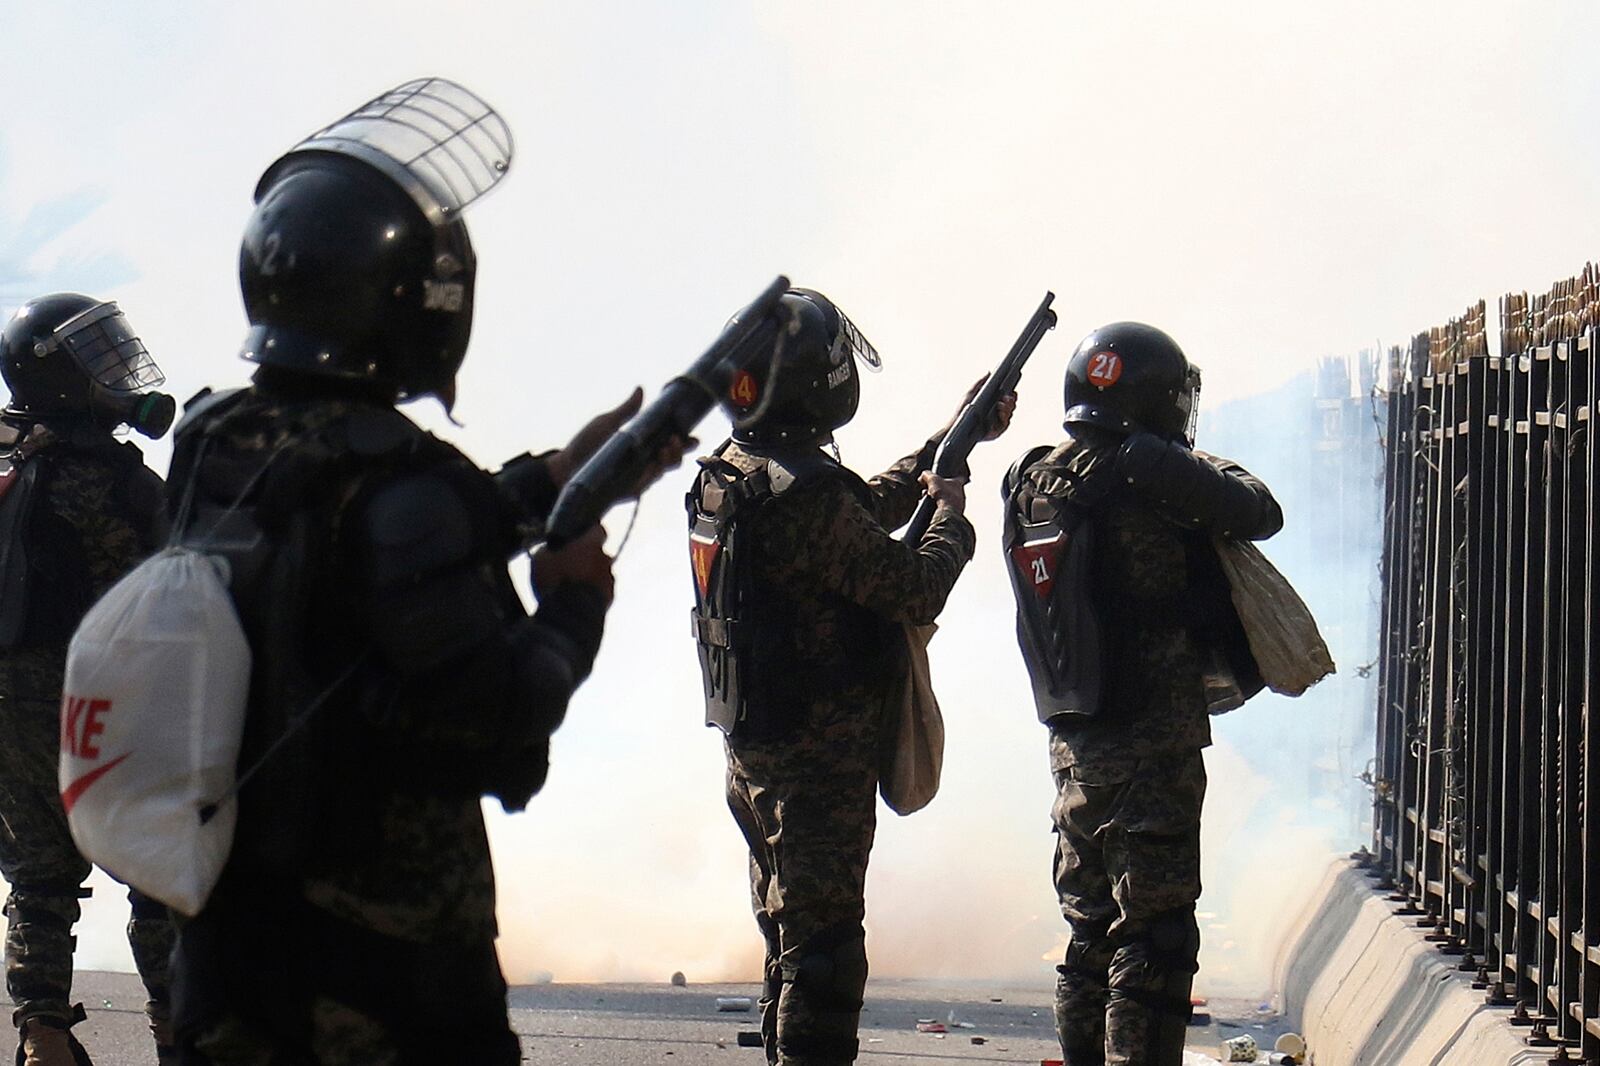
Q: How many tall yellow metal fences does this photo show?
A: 0